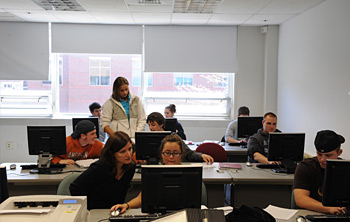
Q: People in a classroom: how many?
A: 10